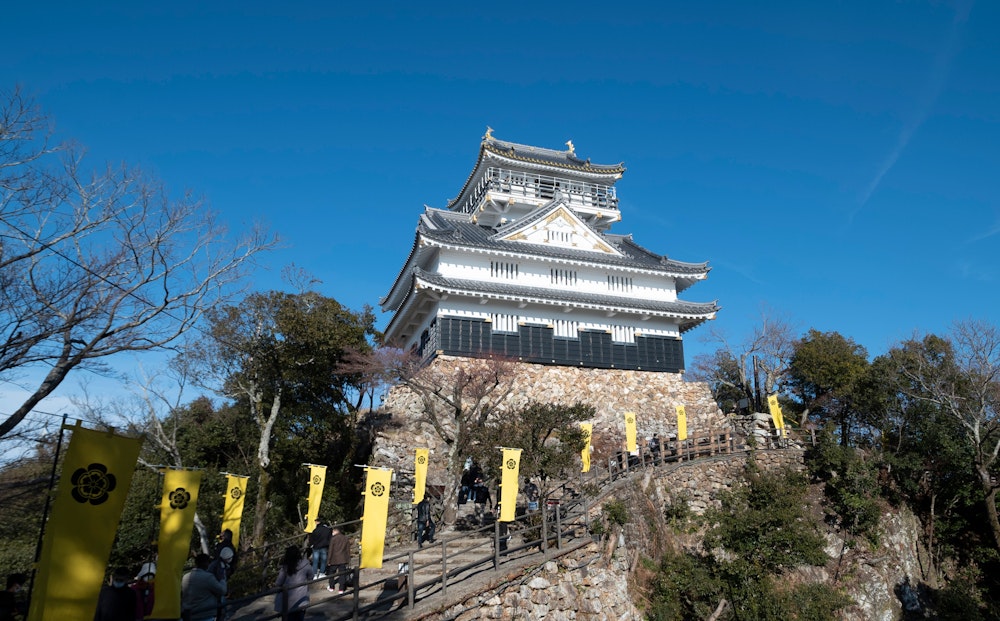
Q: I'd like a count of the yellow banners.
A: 11